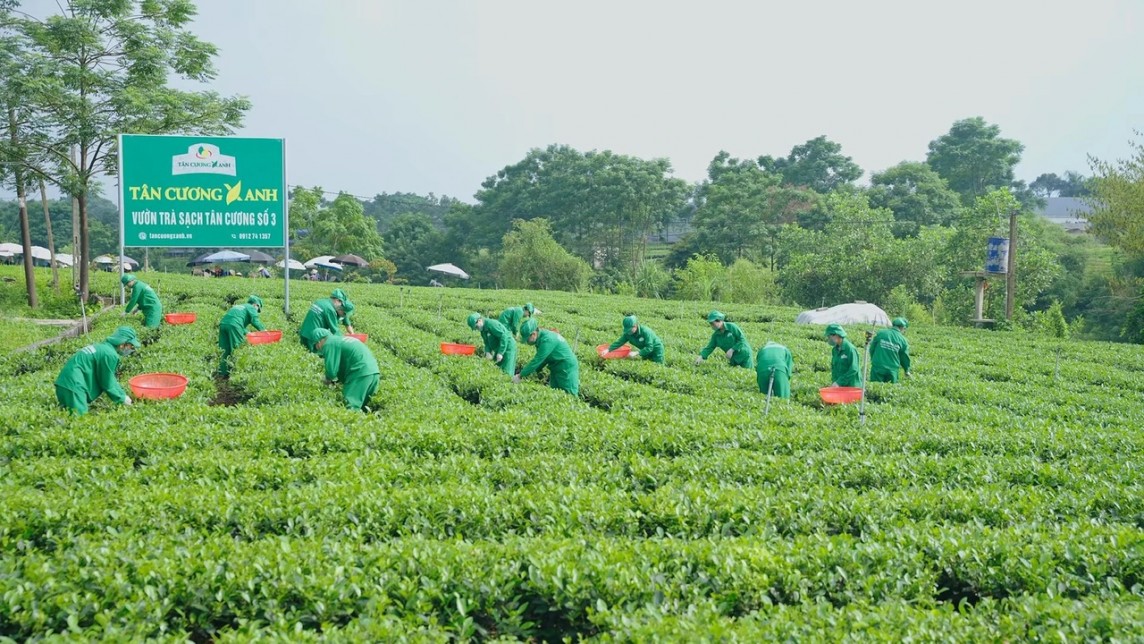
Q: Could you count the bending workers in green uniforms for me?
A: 14